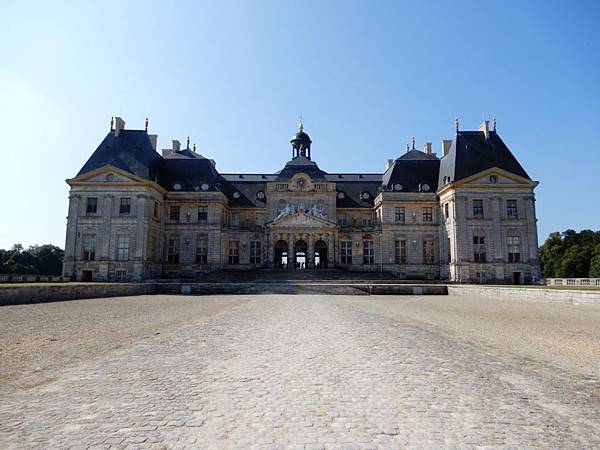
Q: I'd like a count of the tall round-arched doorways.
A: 3